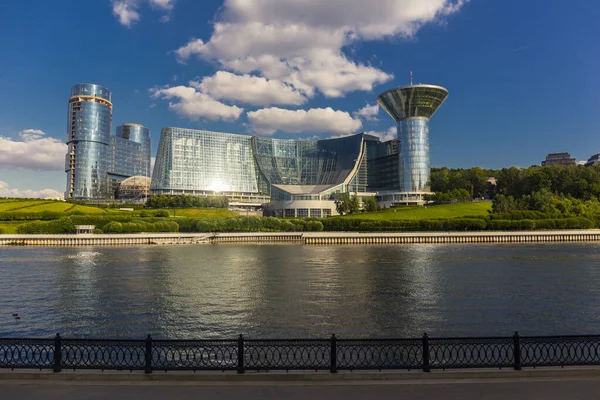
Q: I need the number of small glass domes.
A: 1